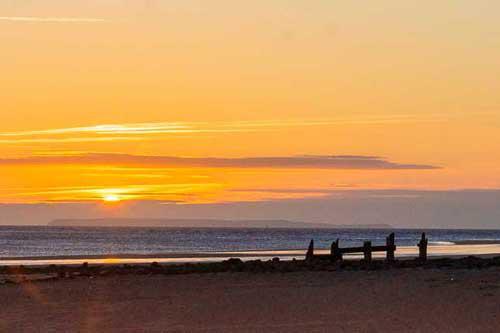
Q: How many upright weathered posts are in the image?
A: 5